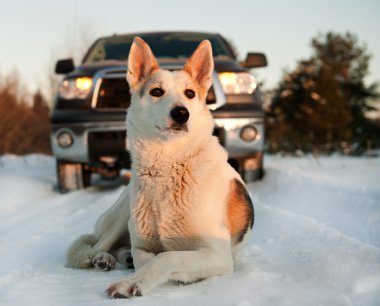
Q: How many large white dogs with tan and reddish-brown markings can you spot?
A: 1